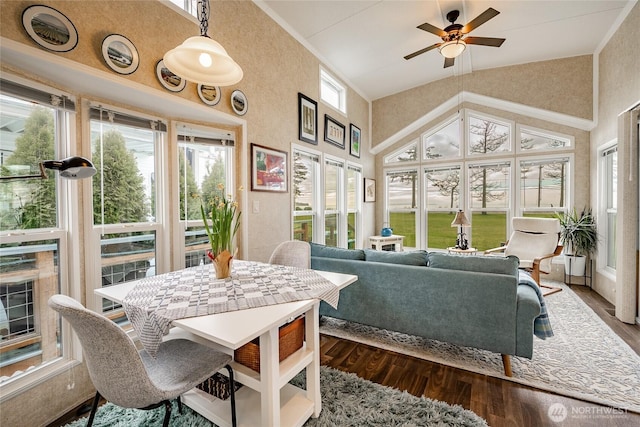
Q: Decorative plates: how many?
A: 5